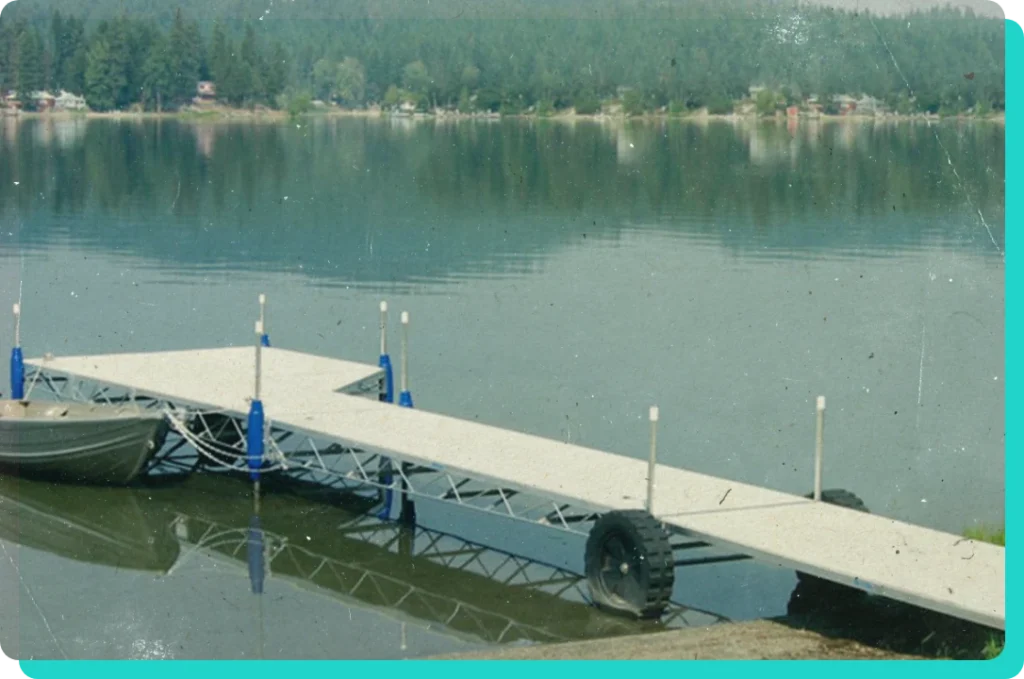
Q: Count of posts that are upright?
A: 7